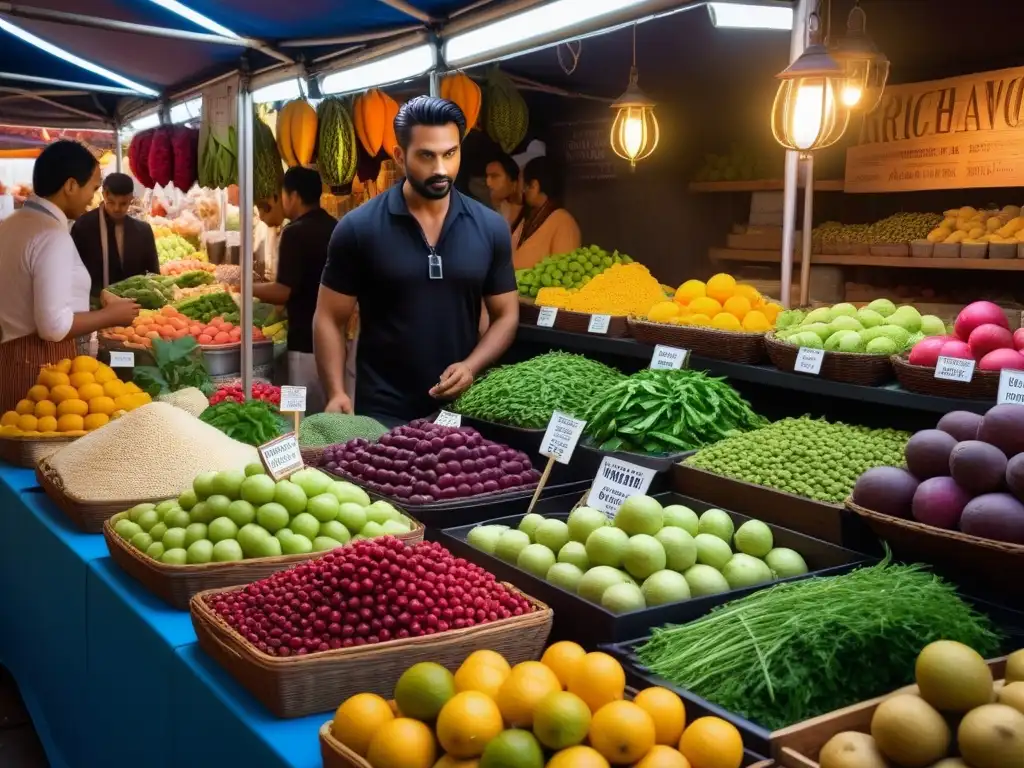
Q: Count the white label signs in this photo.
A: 12